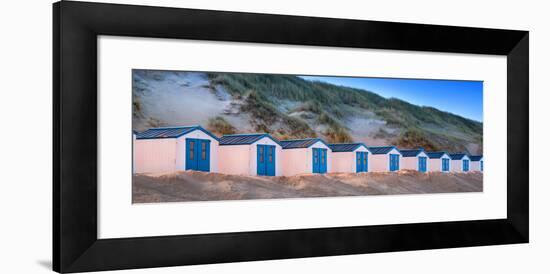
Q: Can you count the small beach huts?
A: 9